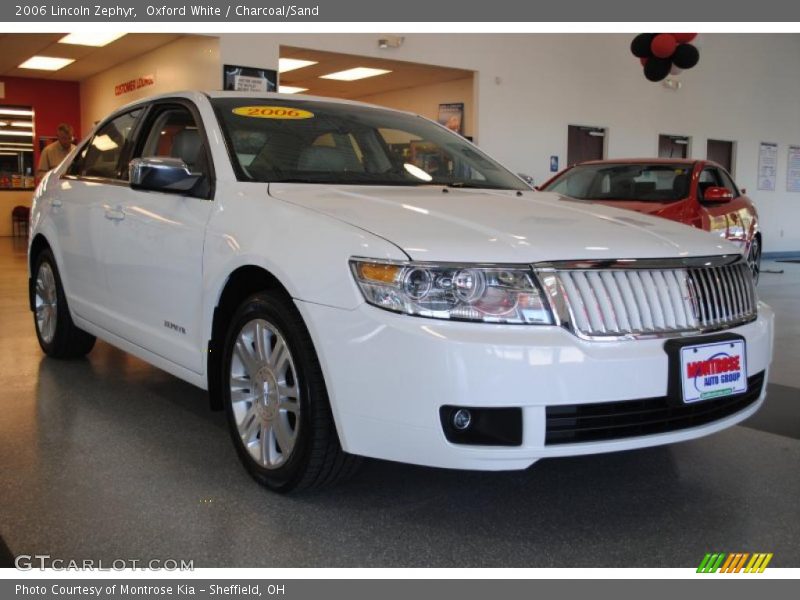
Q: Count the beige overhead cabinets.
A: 0